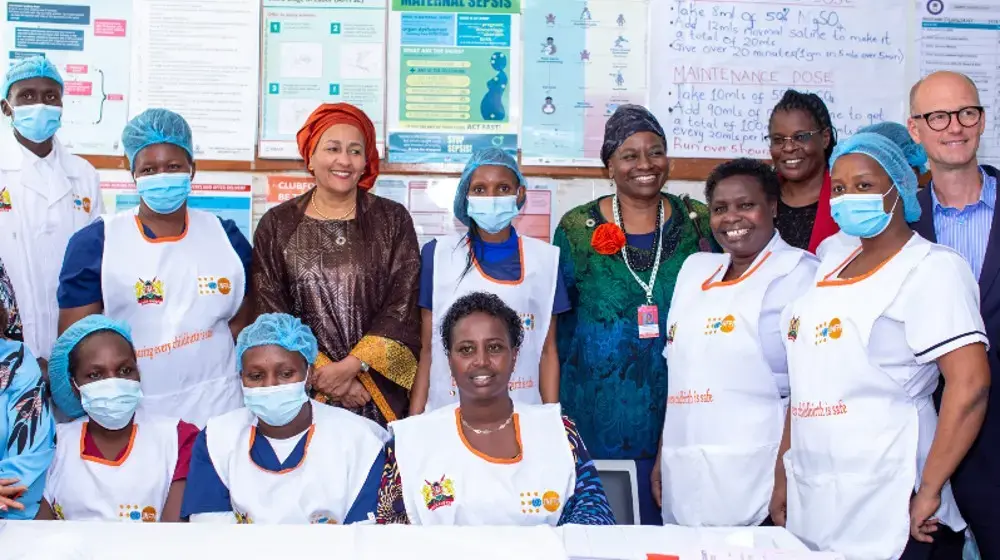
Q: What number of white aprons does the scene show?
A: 7